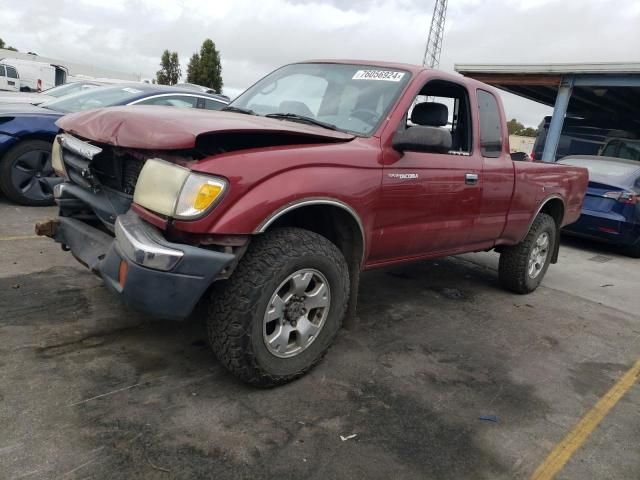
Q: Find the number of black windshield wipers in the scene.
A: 2